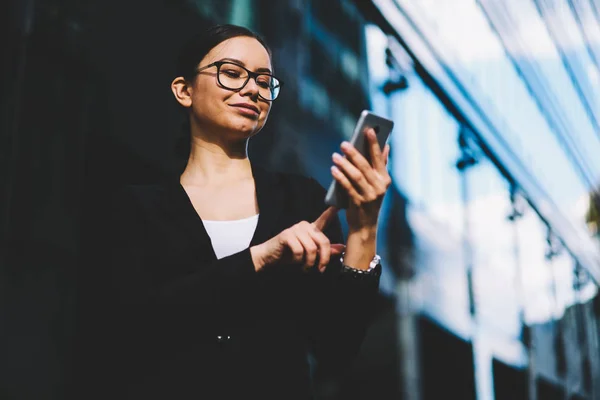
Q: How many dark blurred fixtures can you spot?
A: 5